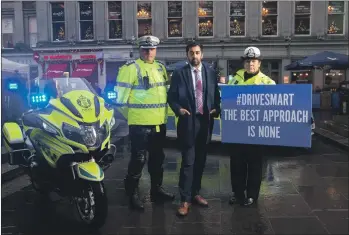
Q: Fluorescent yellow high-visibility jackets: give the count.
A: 2